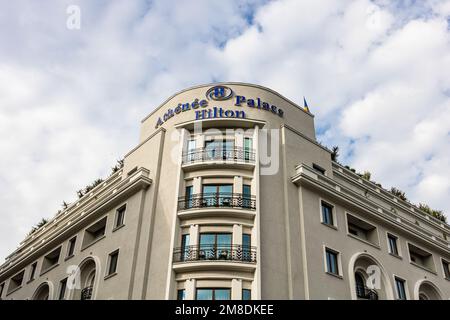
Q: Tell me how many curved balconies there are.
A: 3